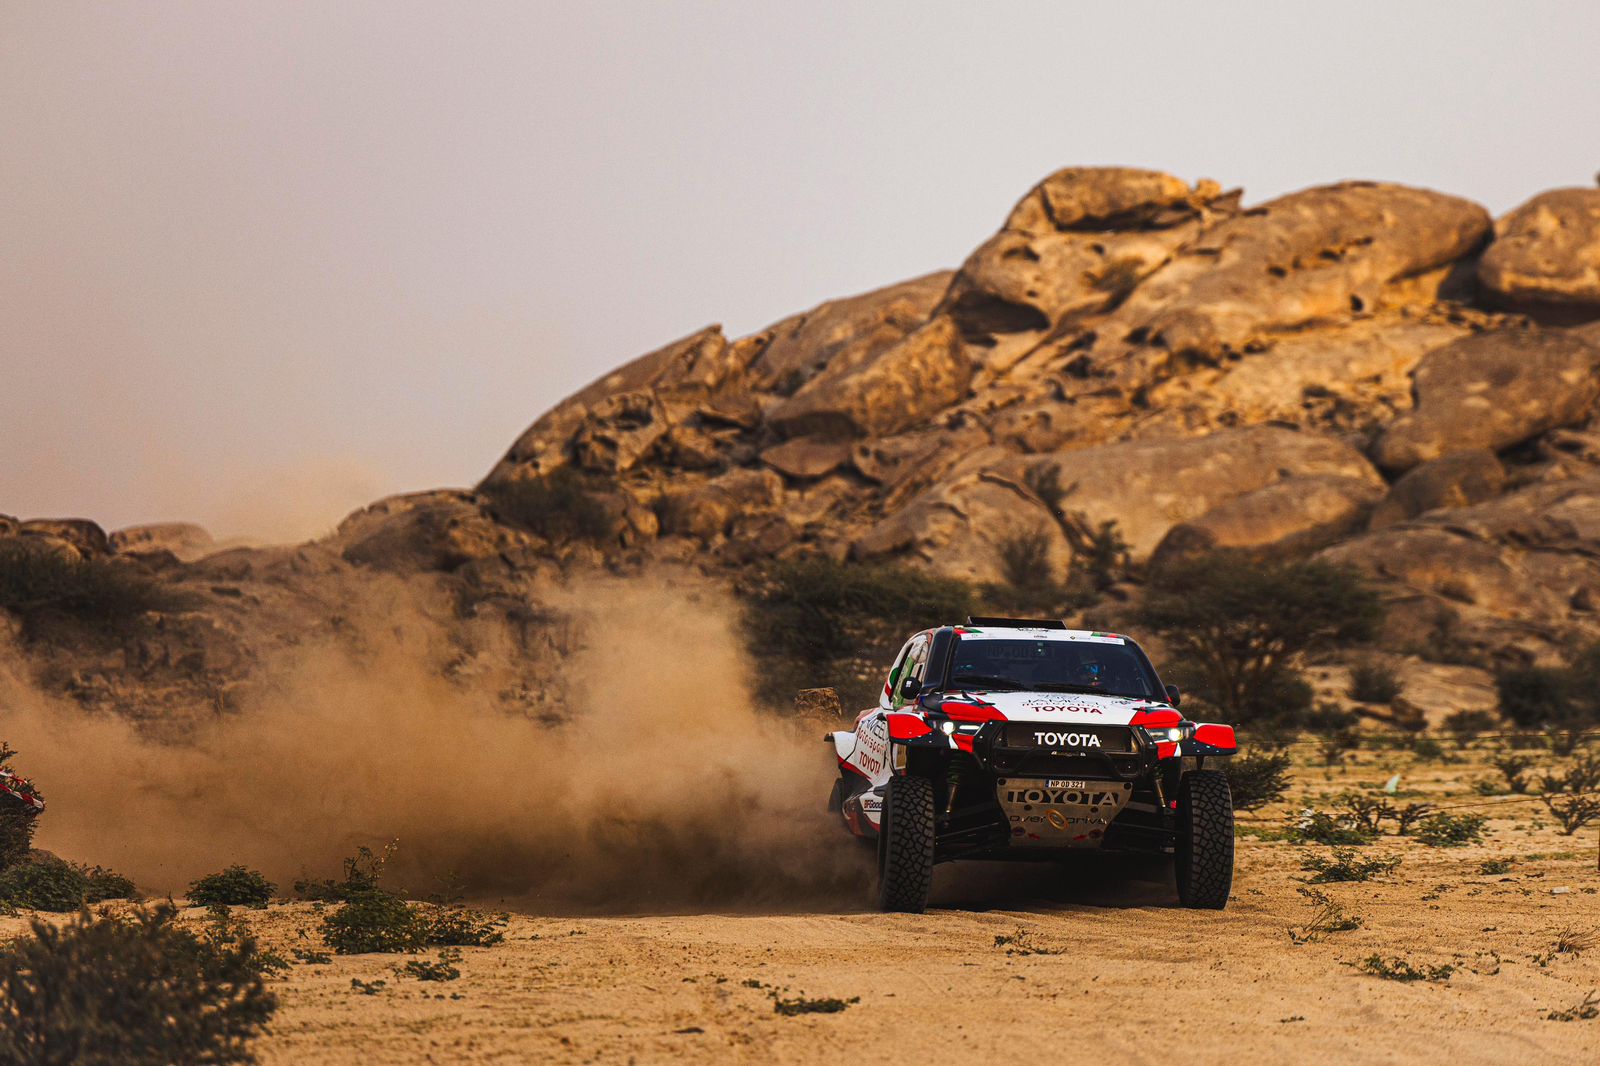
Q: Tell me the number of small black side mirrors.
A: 2